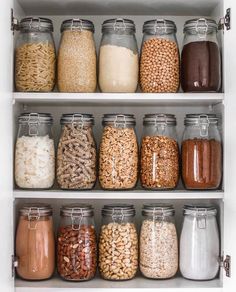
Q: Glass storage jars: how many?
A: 15